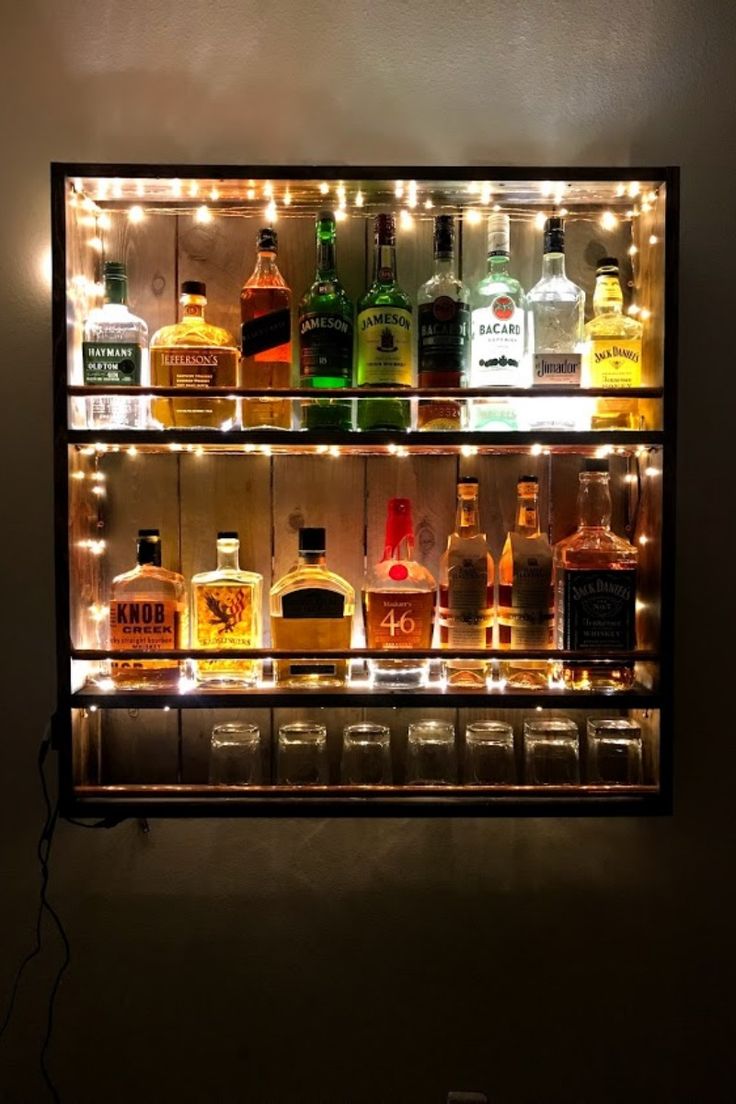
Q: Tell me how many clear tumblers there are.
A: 7